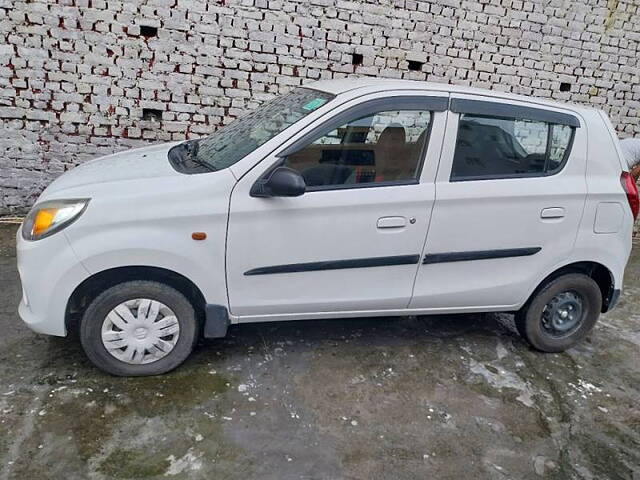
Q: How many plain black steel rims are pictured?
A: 1